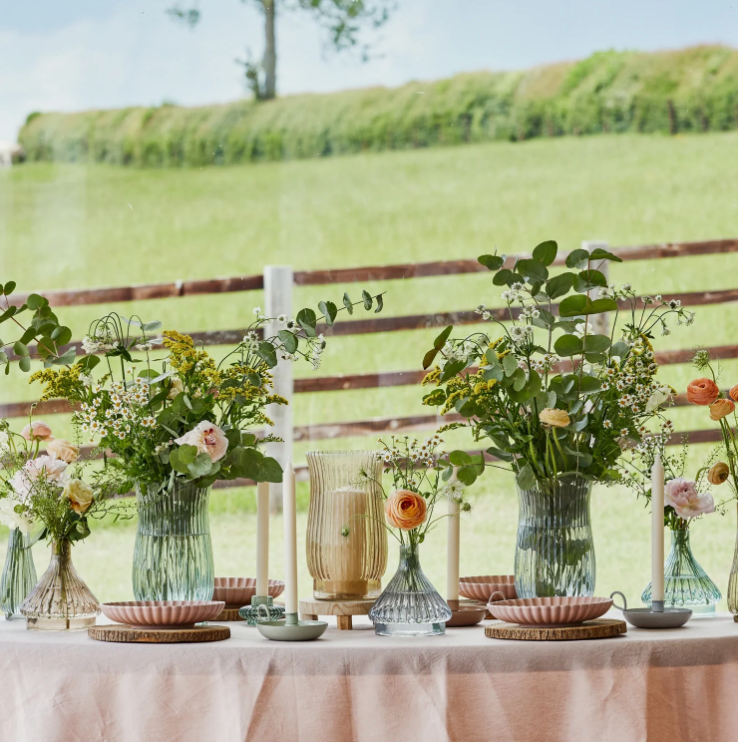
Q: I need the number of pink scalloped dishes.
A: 4